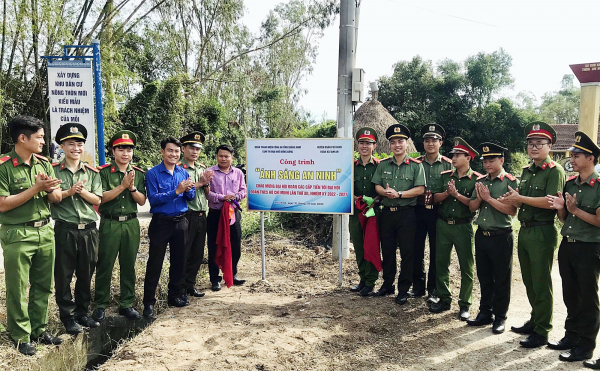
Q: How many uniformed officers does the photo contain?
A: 11